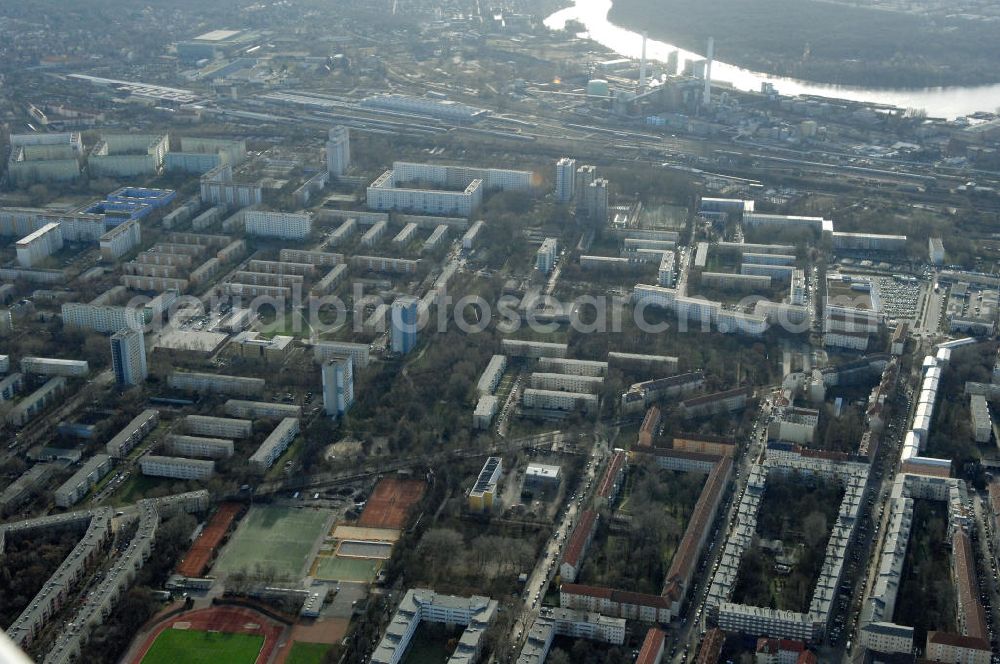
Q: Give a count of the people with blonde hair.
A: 0